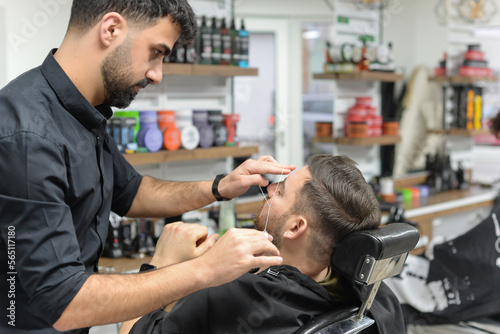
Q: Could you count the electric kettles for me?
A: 0